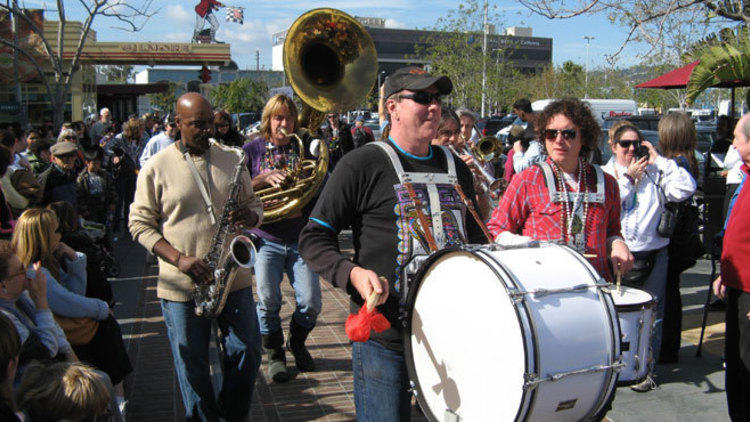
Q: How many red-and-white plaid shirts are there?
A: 1